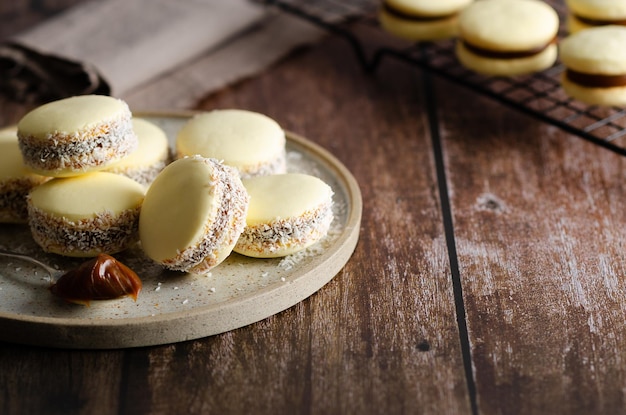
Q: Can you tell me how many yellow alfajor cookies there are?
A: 11